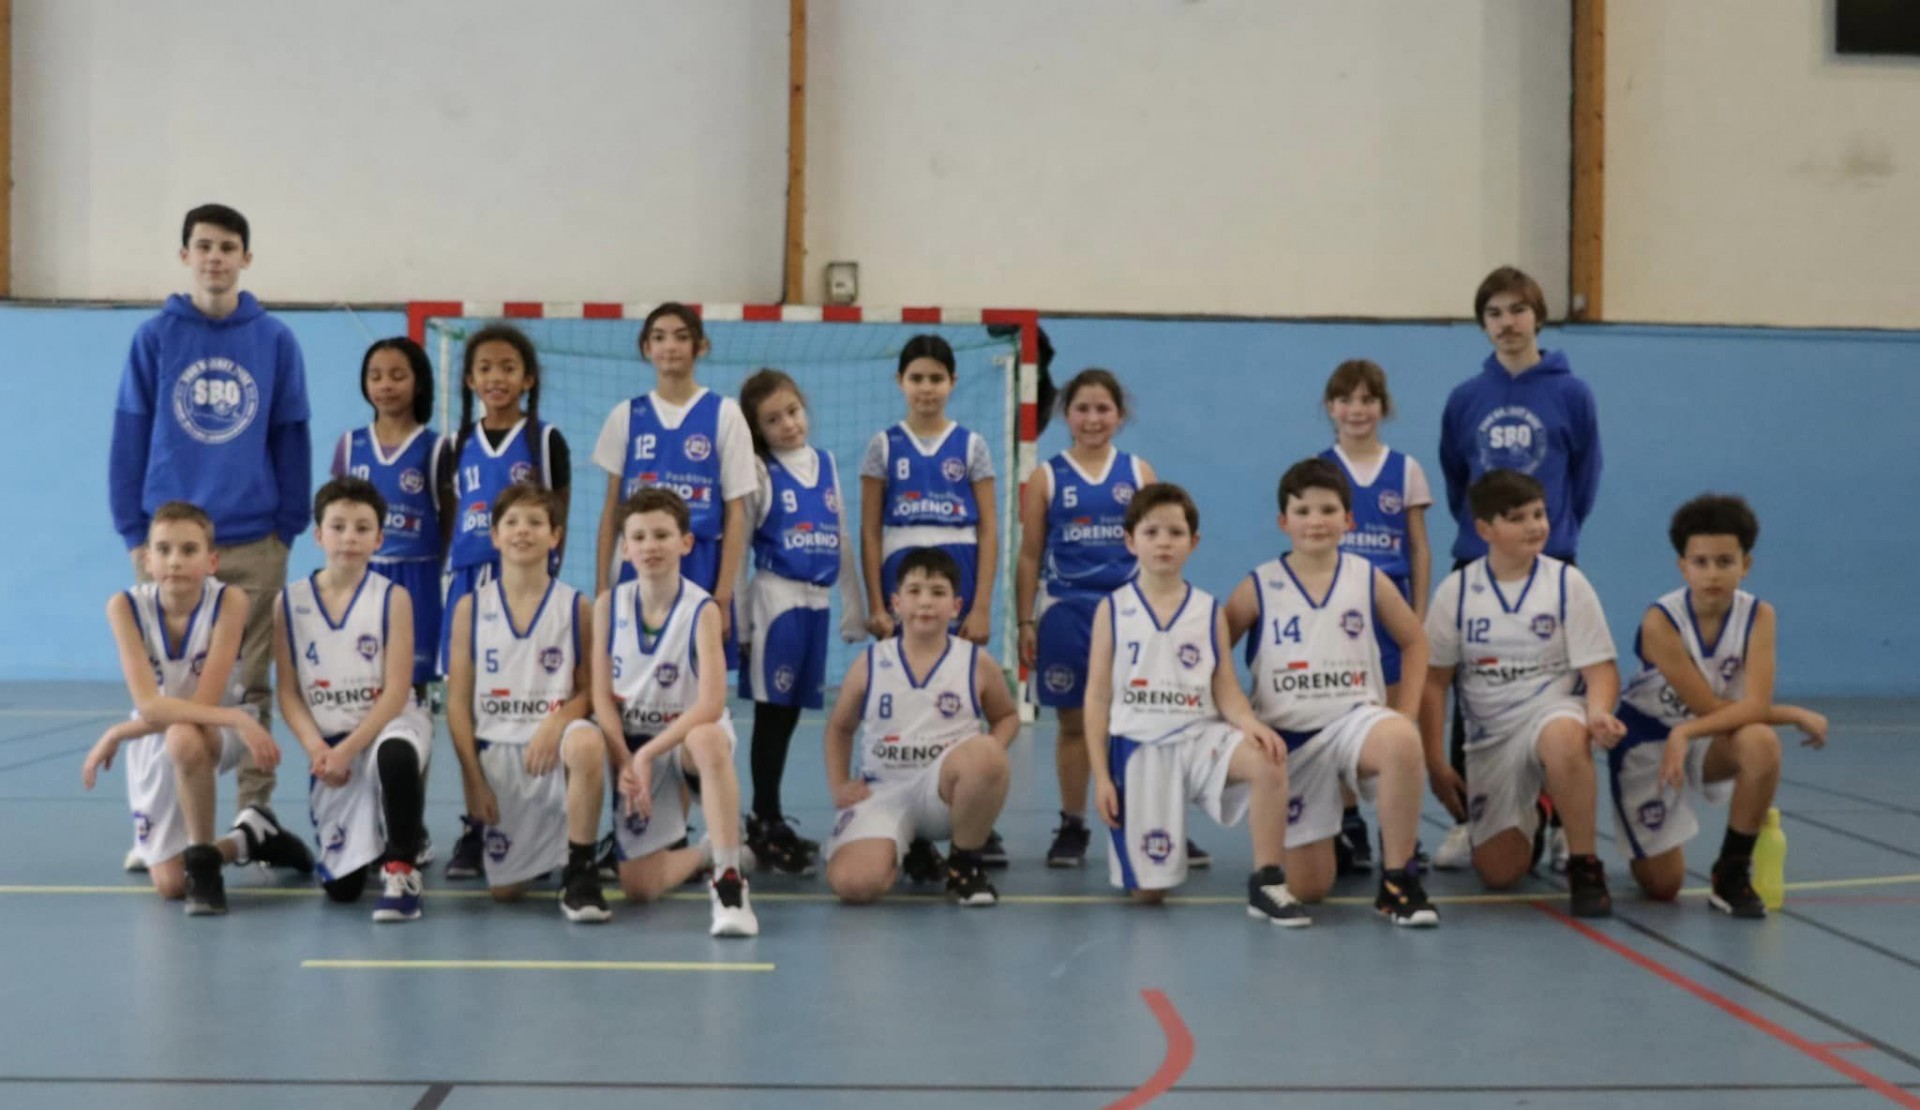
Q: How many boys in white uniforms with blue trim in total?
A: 9